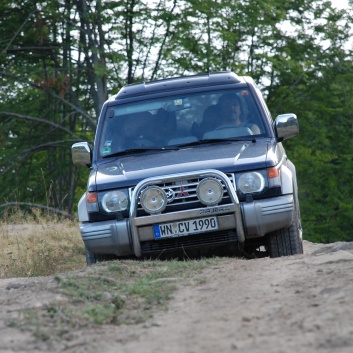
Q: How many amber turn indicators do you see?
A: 2